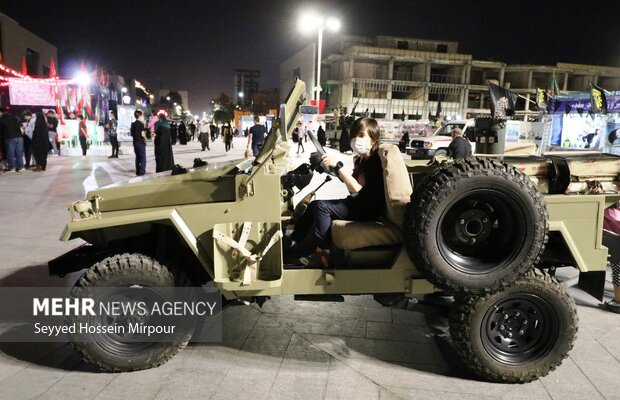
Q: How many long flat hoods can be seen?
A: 1